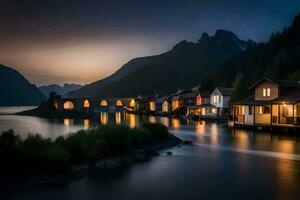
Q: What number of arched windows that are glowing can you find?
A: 5